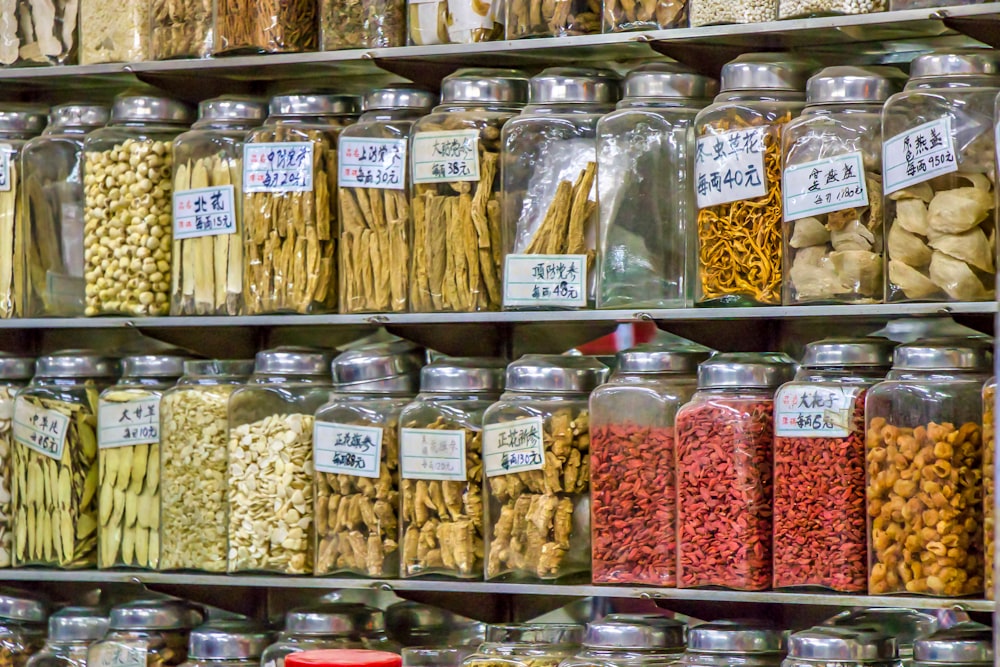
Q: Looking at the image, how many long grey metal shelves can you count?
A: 3